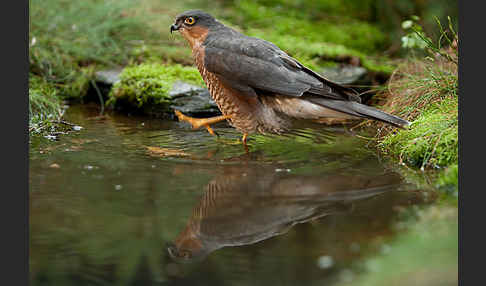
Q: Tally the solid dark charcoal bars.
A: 2